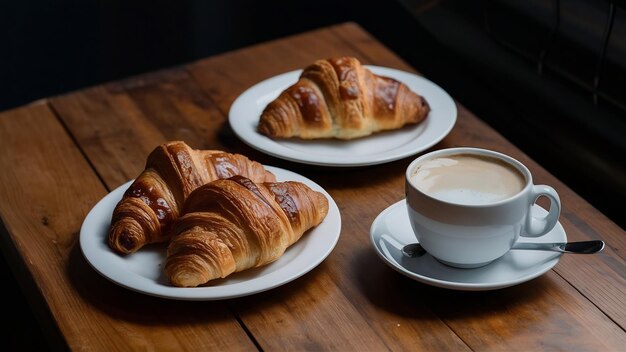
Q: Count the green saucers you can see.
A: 0